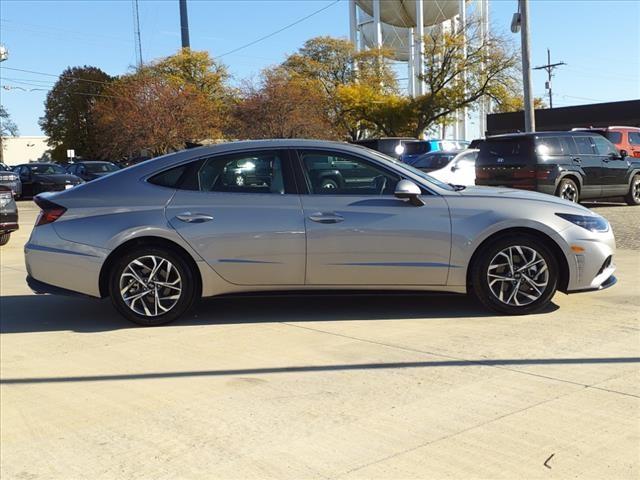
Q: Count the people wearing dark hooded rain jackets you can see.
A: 0